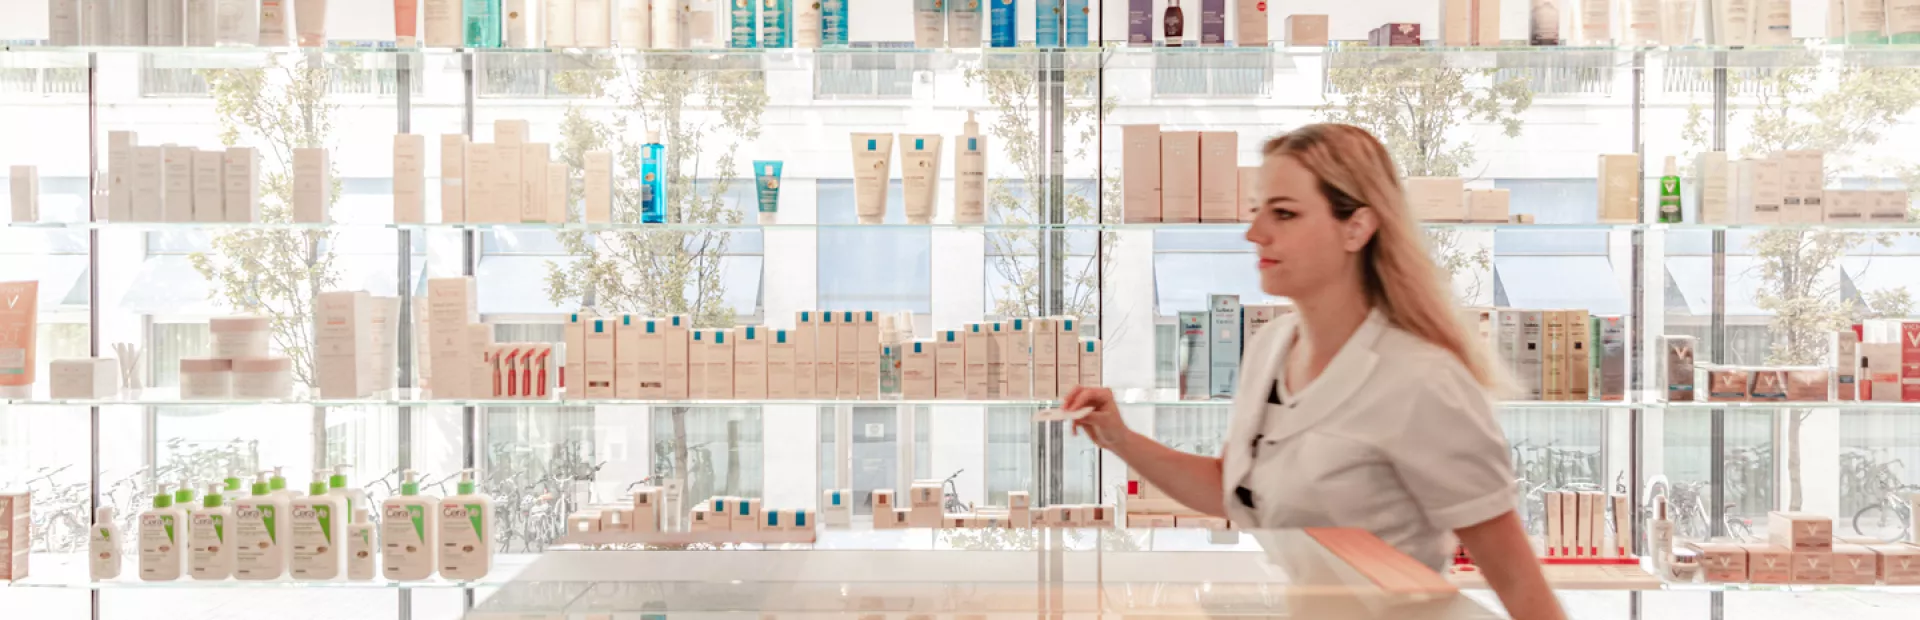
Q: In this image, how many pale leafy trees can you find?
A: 5